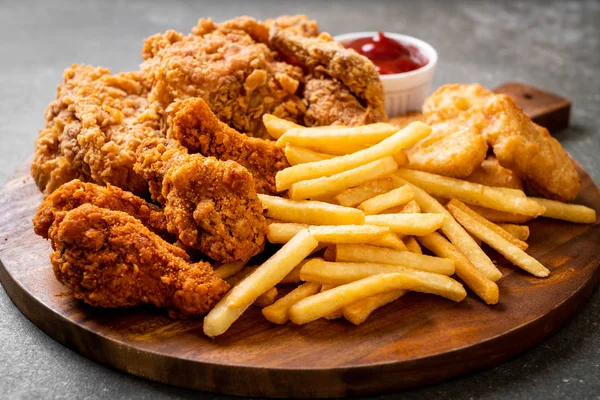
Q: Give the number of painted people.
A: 0